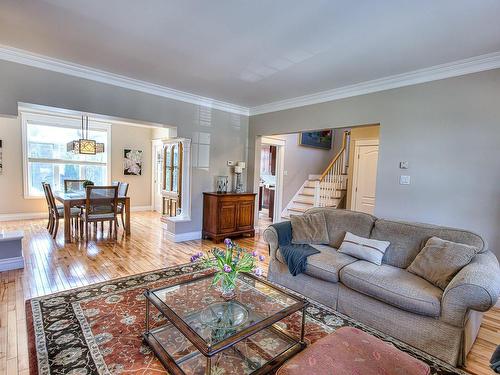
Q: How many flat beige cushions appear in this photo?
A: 2